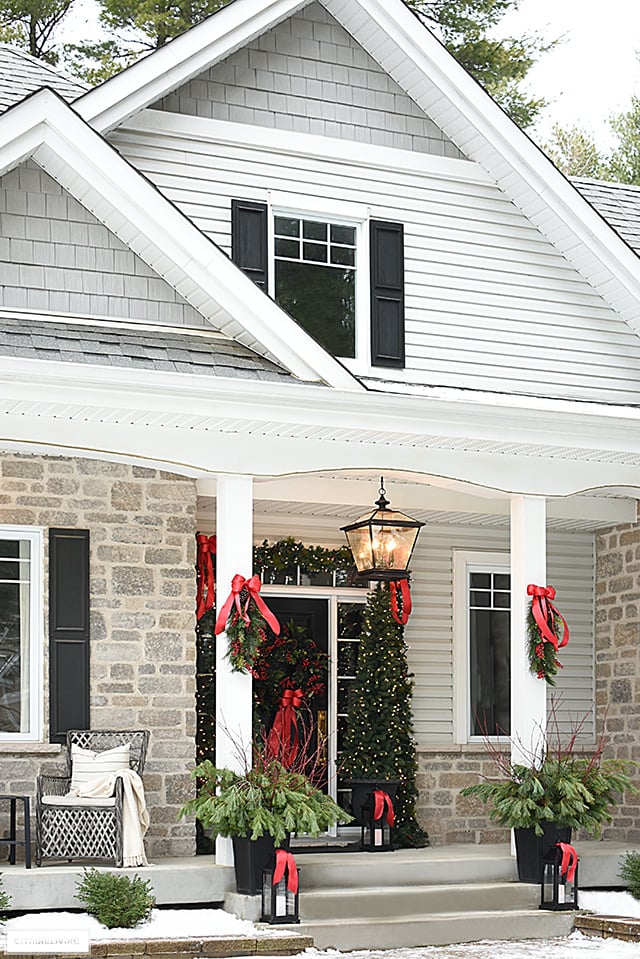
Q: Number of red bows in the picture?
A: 8